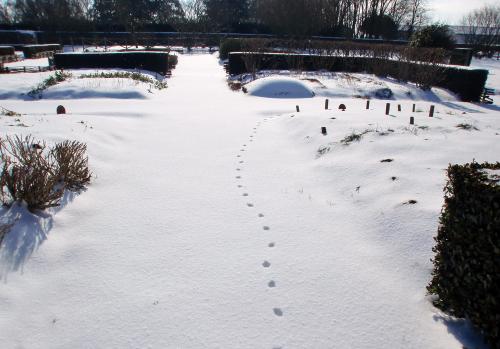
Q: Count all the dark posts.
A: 9